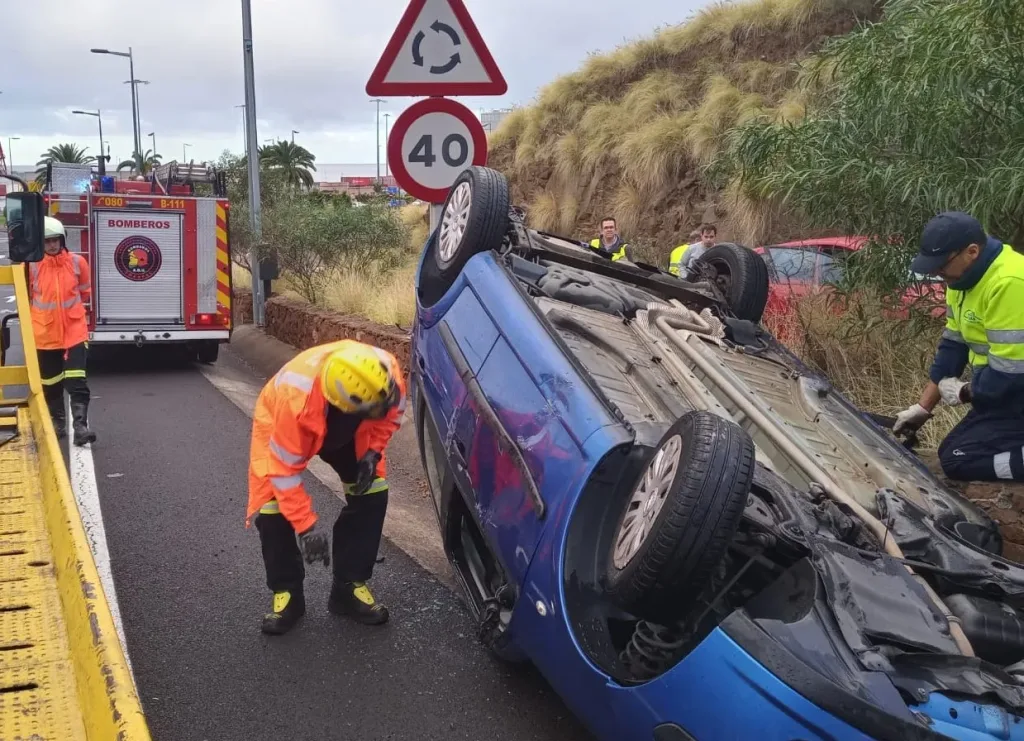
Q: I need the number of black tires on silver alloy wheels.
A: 2